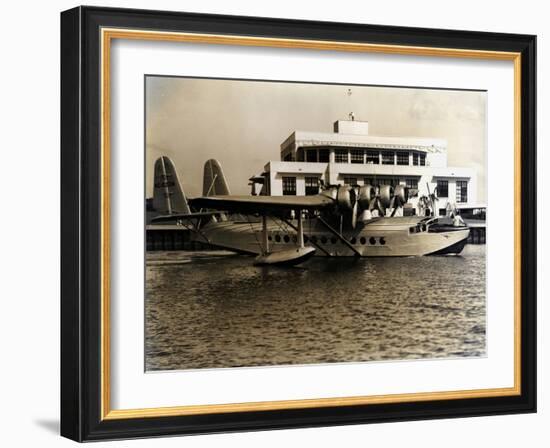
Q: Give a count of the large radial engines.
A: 4